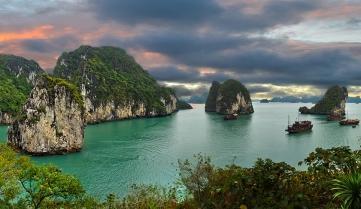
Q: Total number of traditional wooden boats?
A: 4